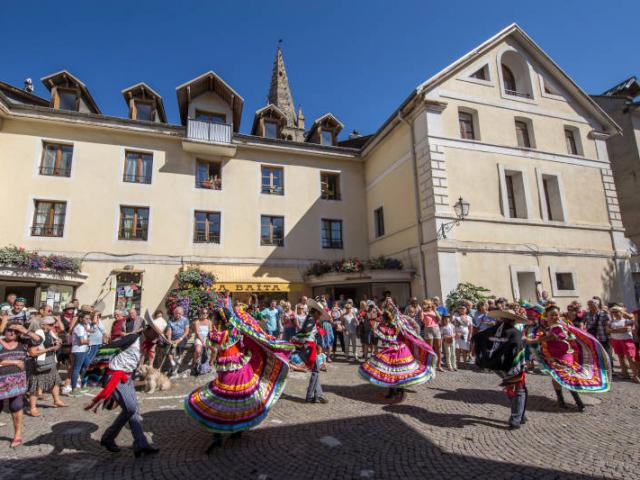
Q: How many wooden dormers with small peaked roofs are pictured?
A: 5